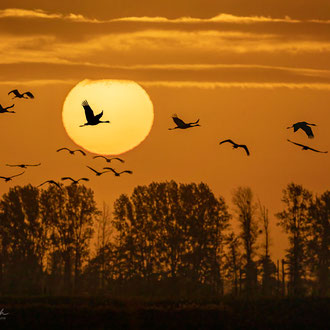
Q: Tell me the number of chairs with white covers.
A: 0